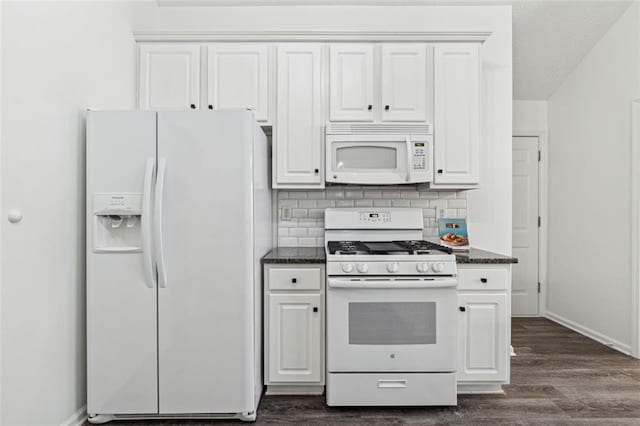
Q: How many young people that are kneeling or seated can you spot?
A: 0